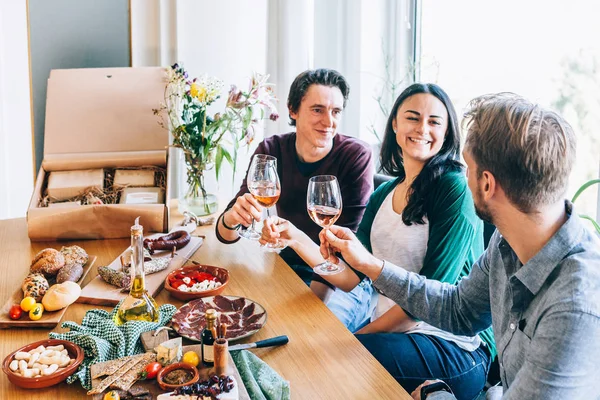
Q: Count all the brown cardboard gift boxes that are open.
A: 1